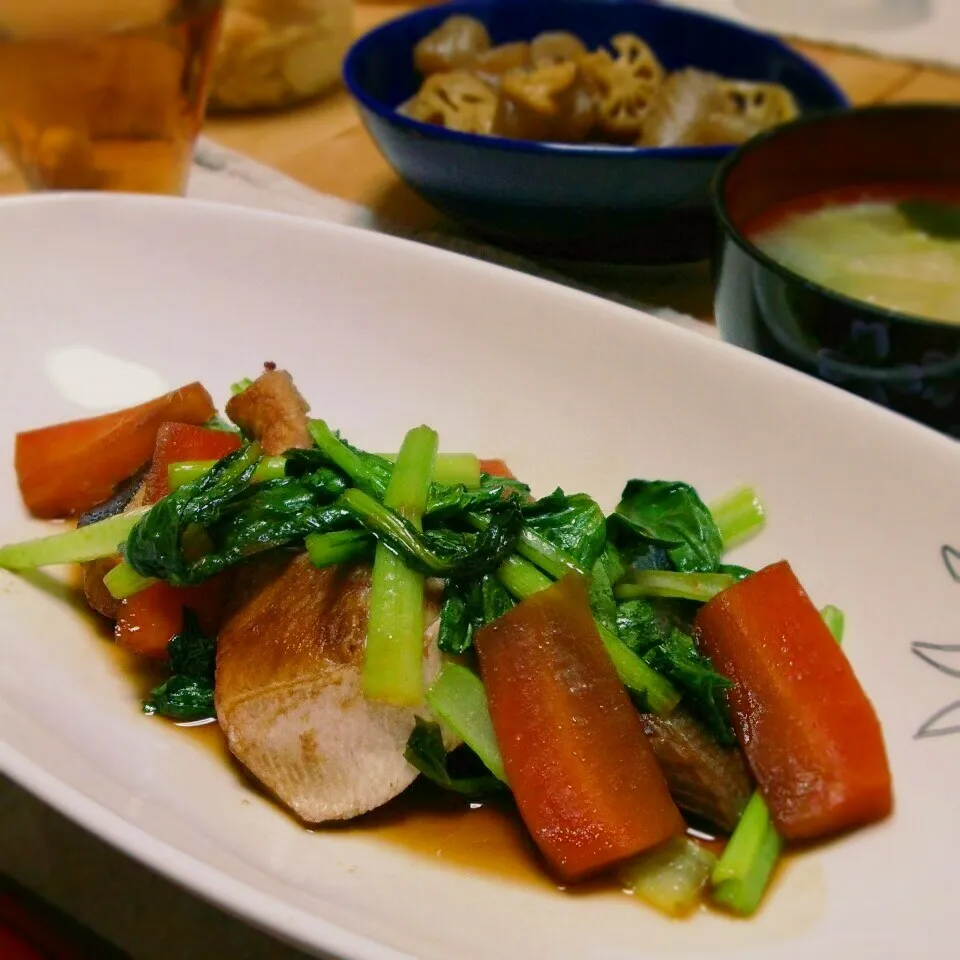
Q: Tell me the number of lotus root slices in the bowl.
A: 3